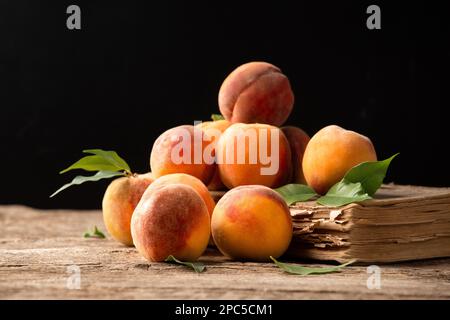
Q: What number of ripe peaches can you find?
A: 10